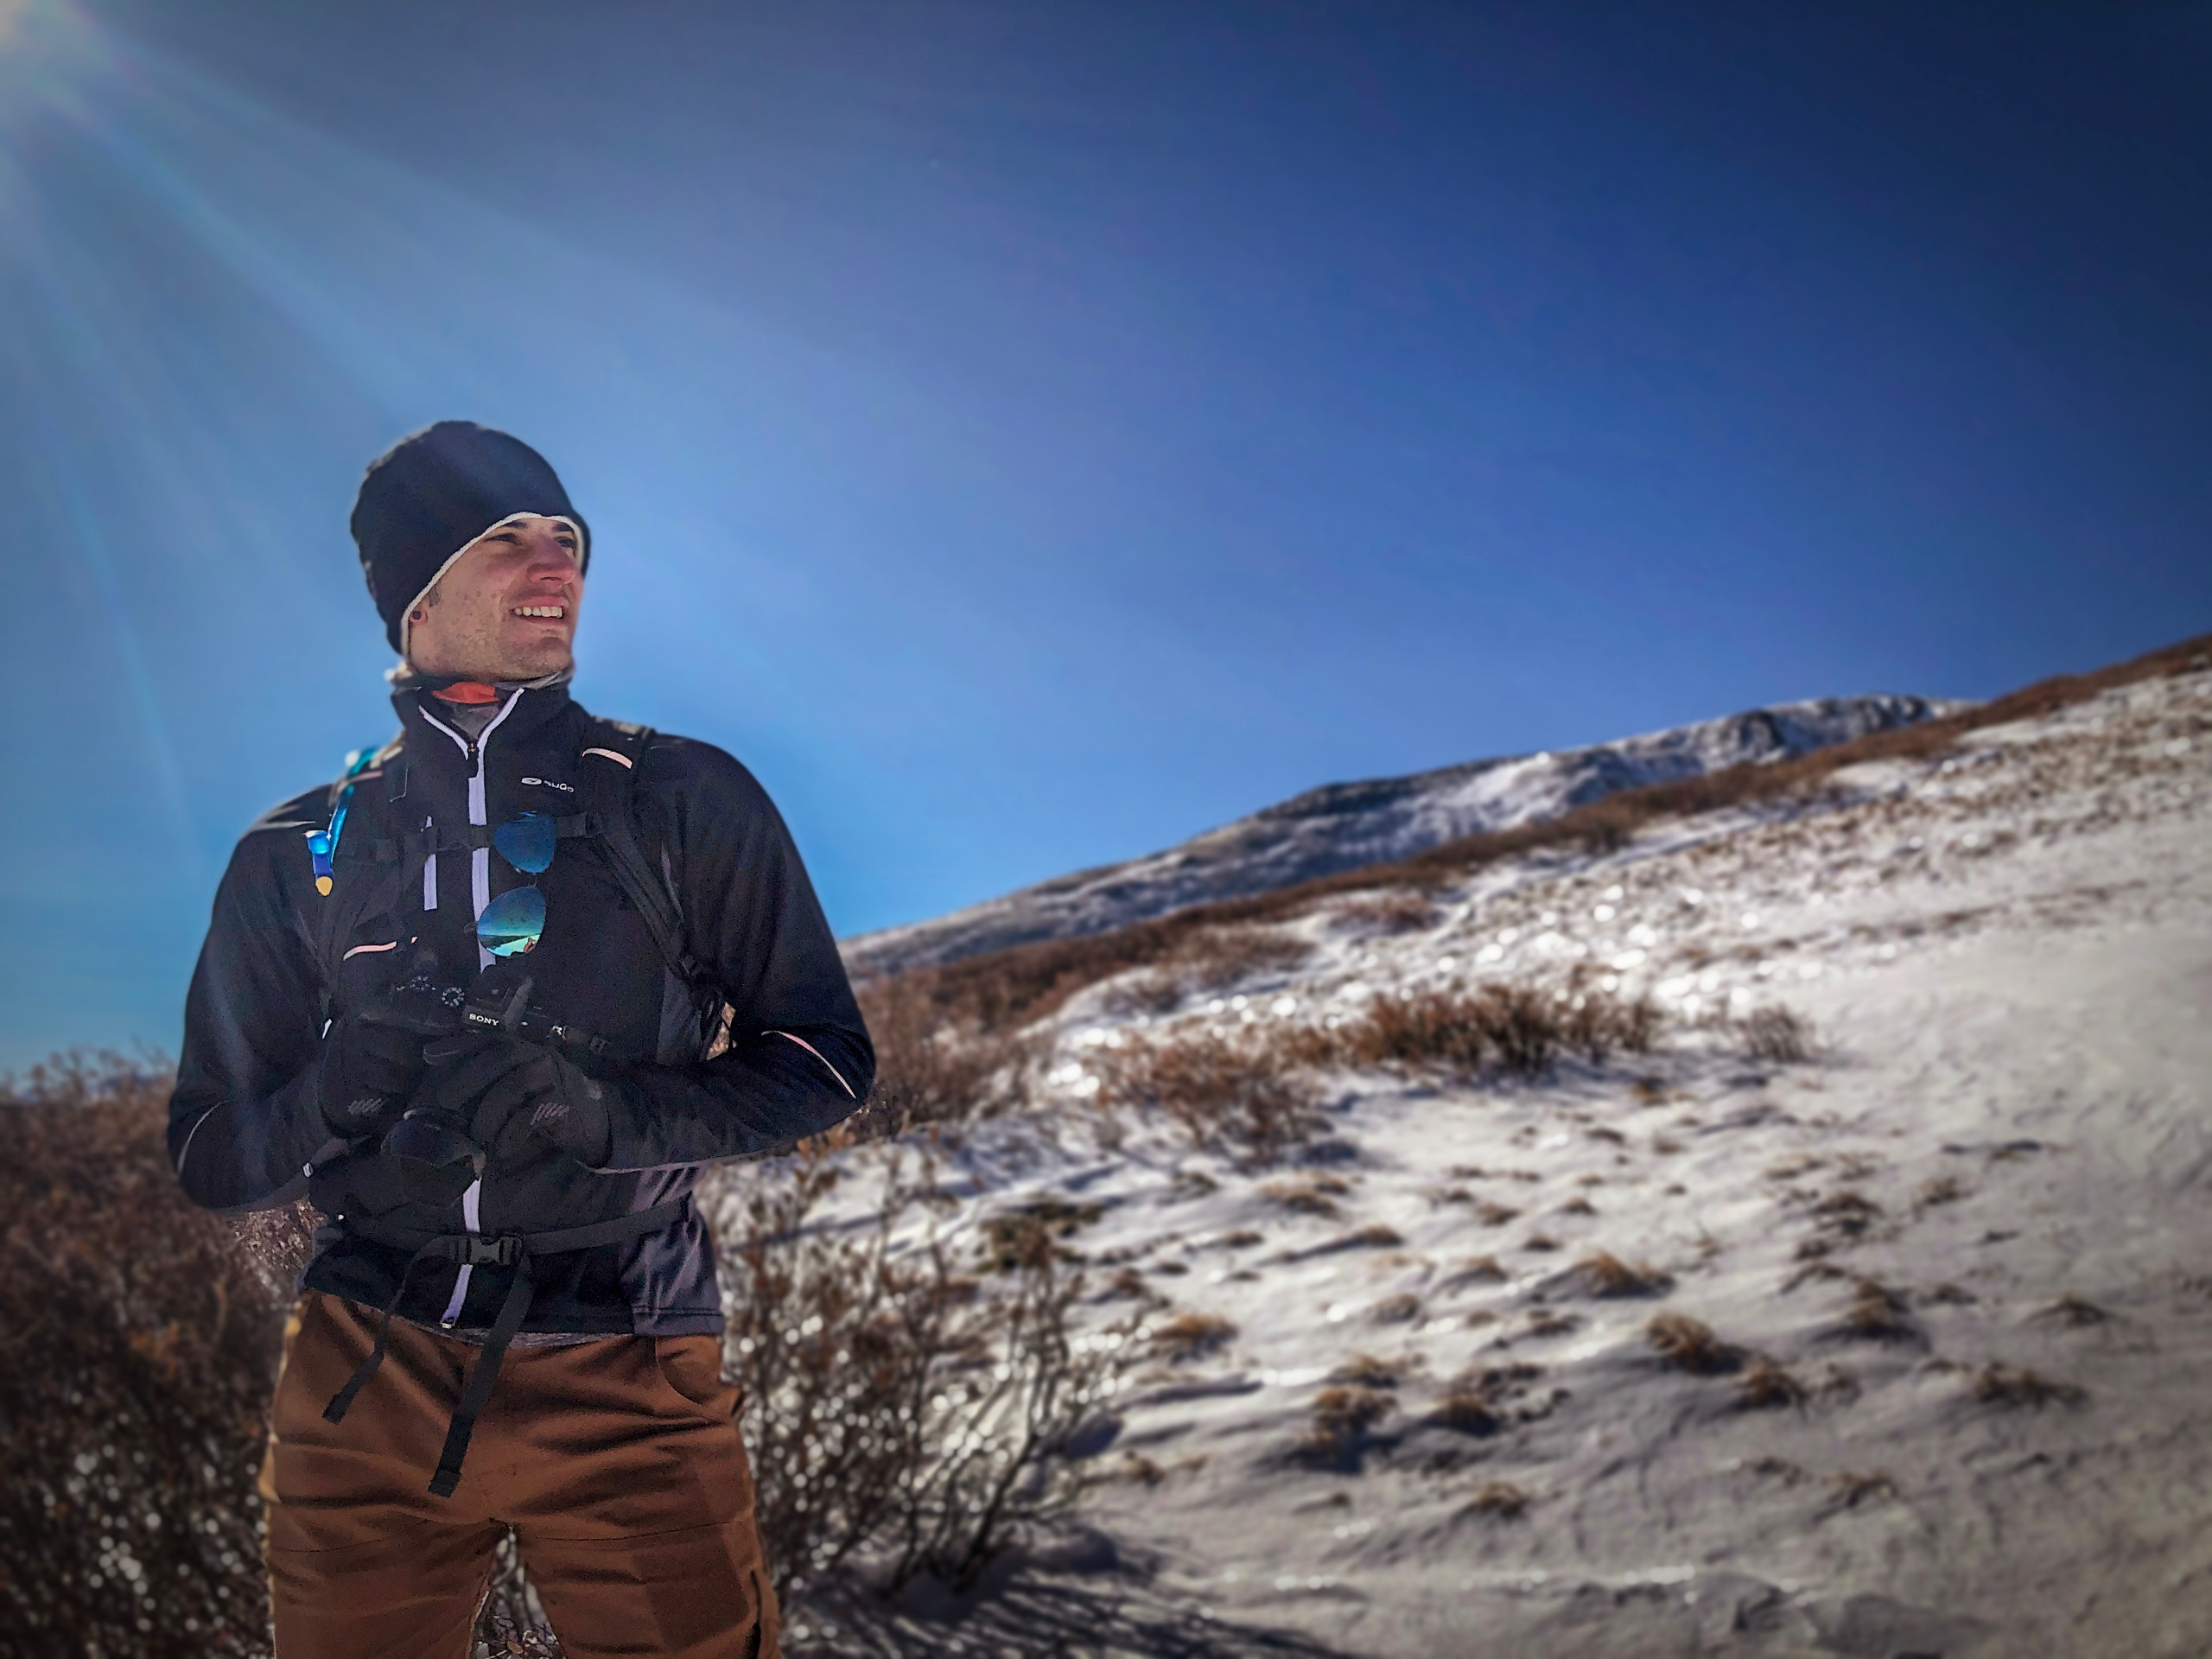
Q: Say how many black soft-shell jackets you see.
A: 1